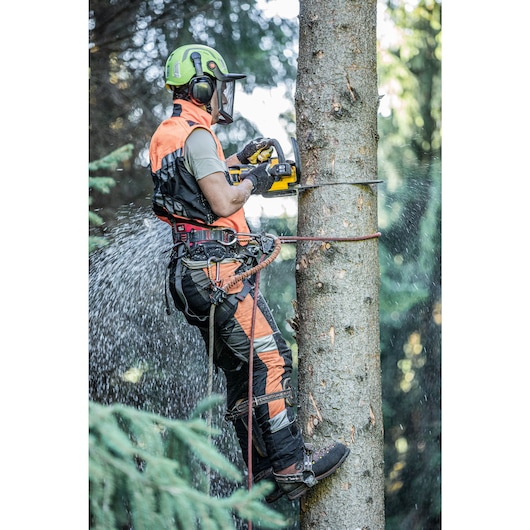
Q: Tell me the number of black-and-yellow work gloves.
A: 2